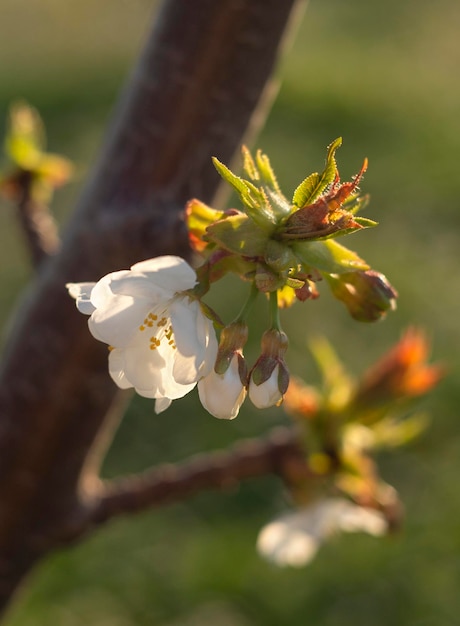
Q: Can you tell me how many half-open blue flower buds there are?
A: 0